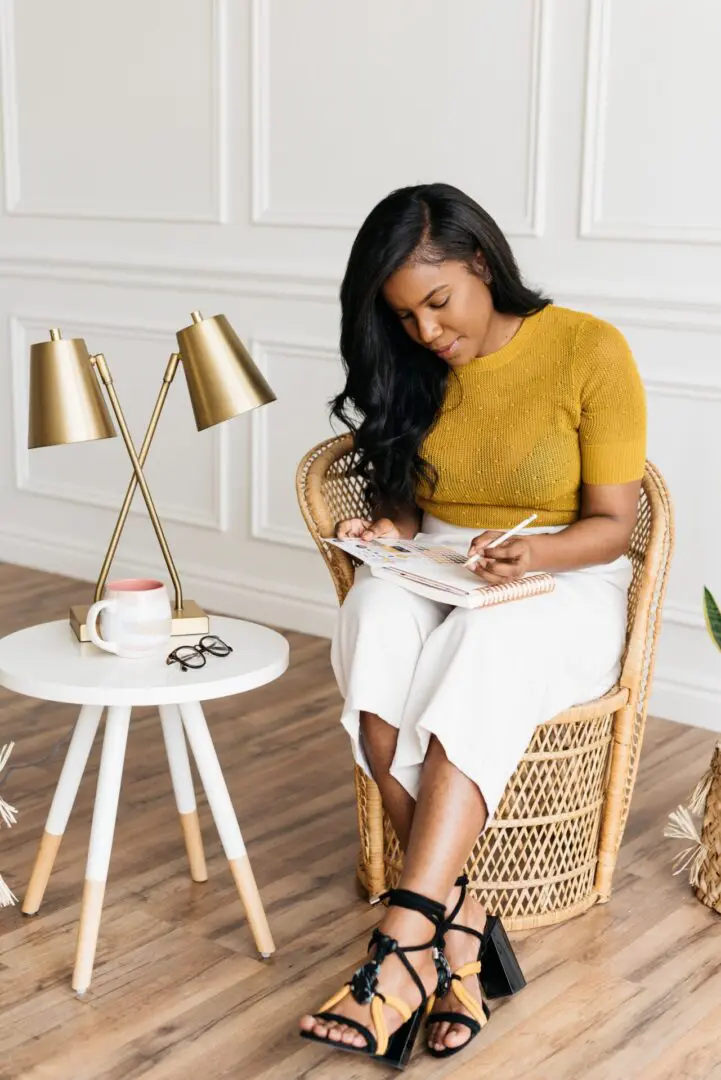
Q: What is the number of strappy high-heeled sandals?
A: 2